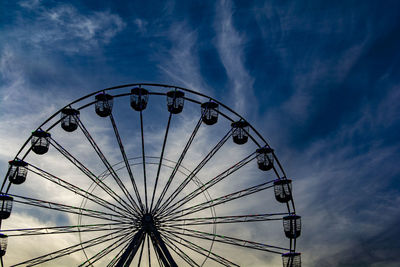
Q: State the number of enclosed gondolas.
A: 14